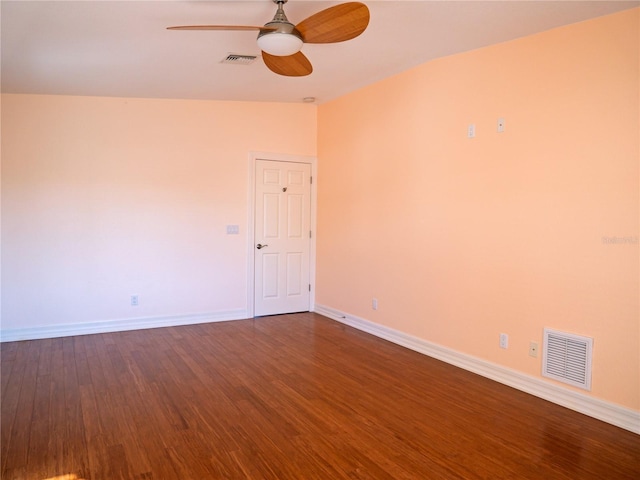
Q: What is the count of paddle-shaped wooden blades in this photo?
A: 3